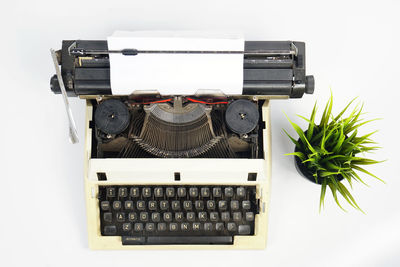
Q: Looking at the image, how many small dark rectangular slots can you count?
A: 3